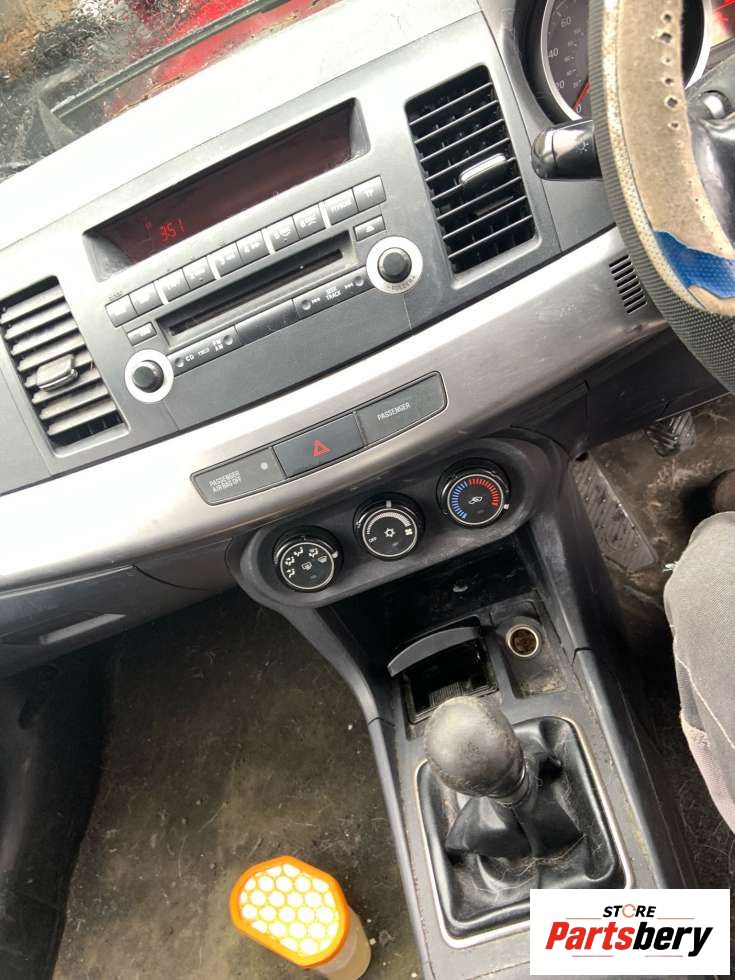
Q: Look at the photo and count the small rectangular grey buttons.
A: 12